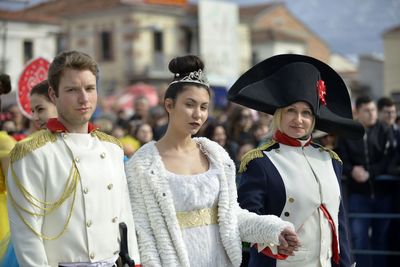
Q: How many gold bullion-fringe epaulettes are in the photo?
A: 4